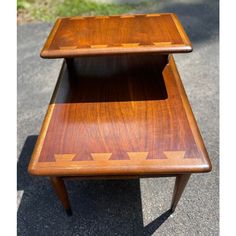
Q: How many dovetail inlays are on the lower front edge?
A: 4